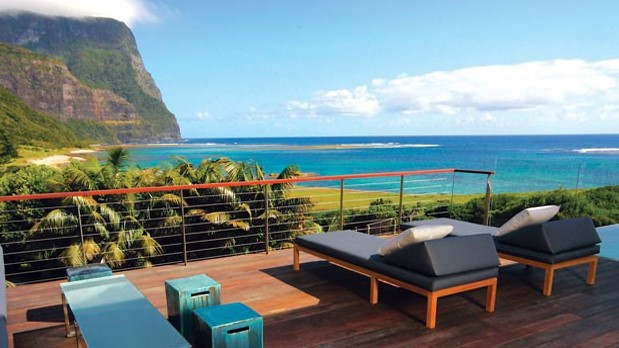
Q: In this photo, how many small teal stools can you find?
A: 3